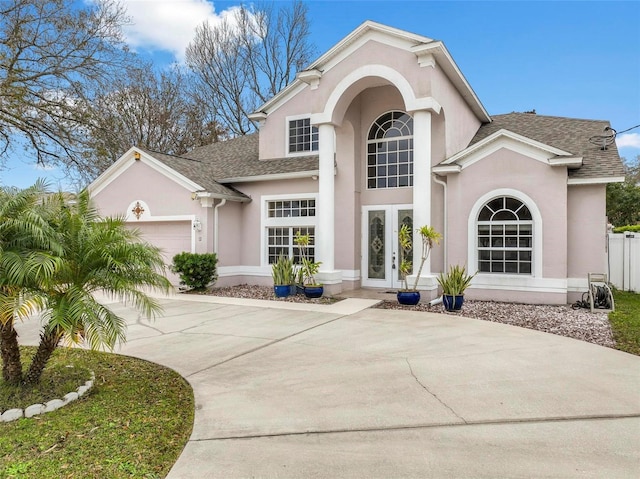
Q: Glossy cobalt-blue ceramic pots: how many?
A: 4